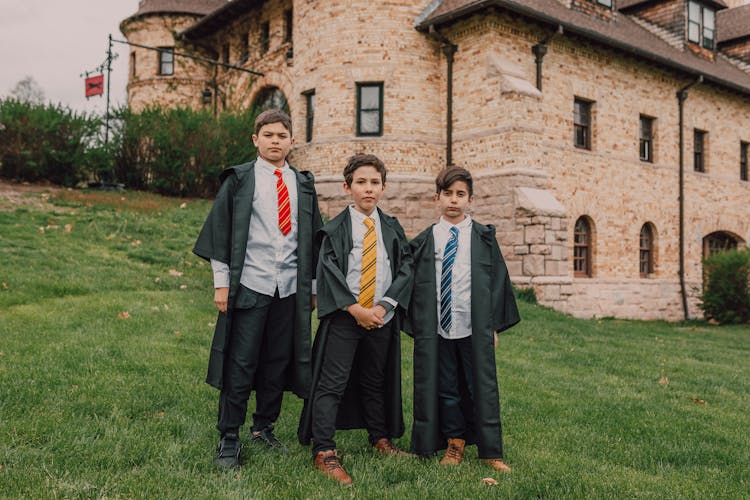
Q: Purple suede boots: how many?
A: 0